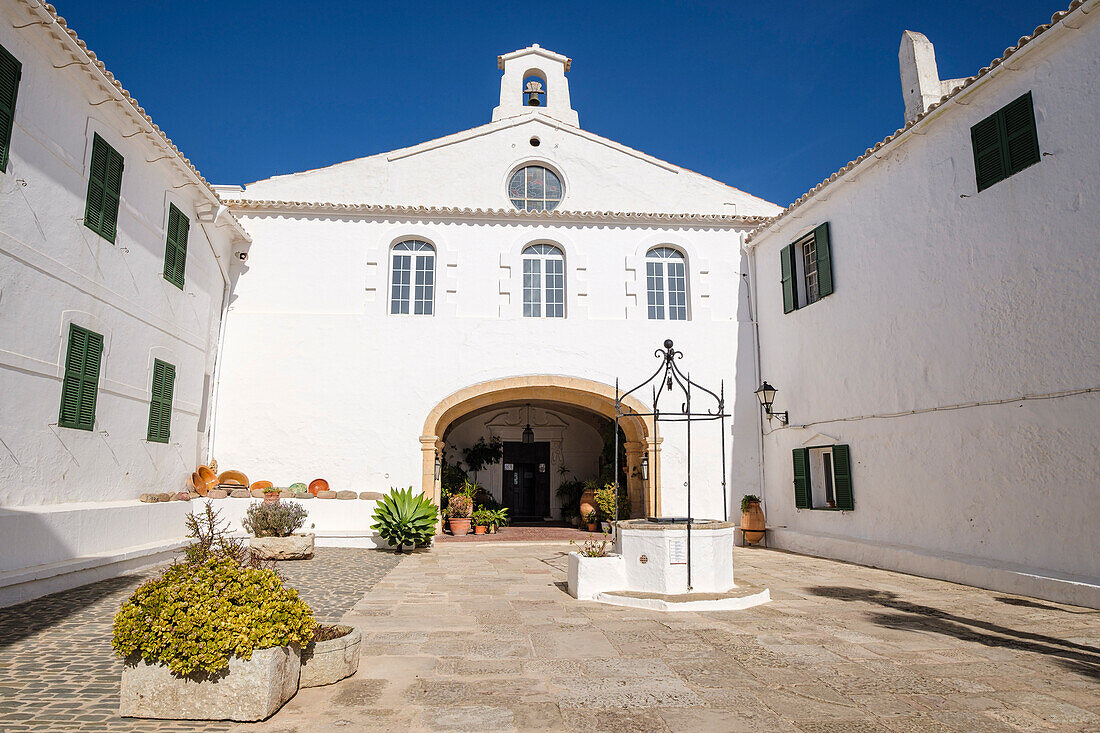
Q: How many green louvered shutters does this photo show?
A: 15